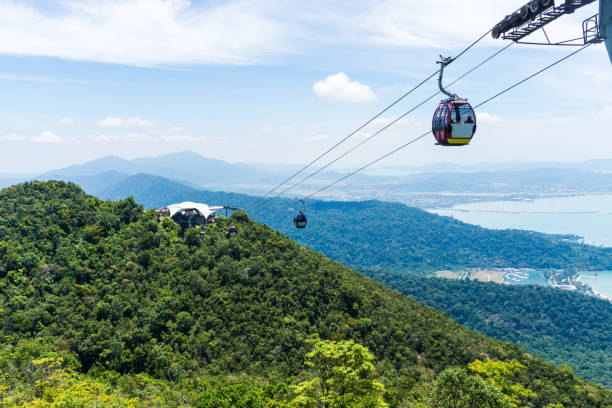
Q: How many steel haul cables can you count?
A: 3